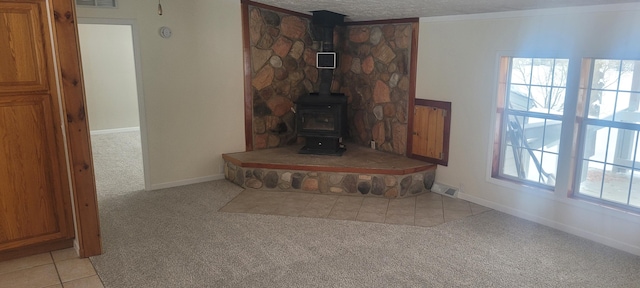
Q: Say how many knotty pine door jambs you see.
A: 1